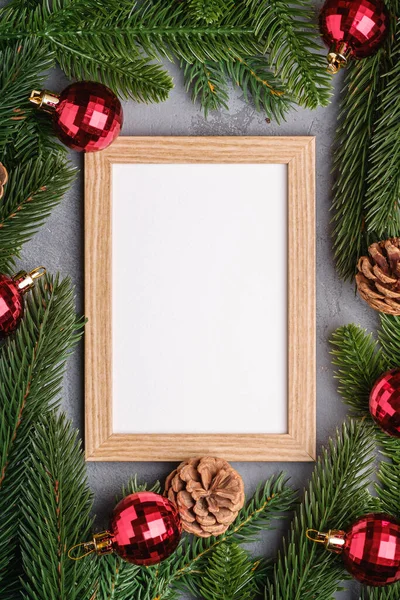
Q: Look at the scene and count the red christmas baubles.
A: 6